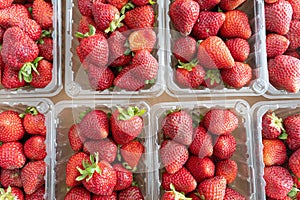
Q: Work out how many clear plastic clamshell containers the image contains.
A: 8